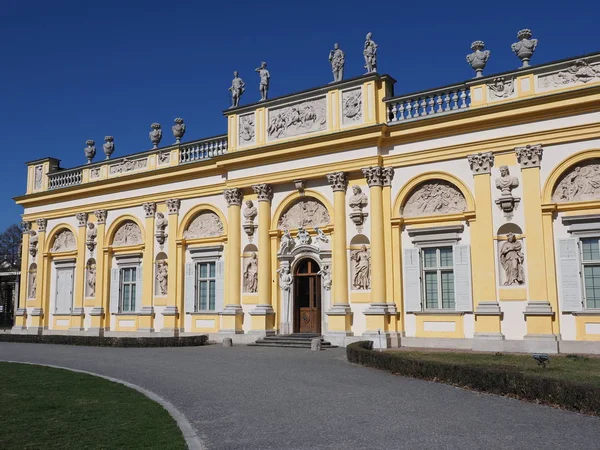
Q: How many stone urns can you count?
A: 6